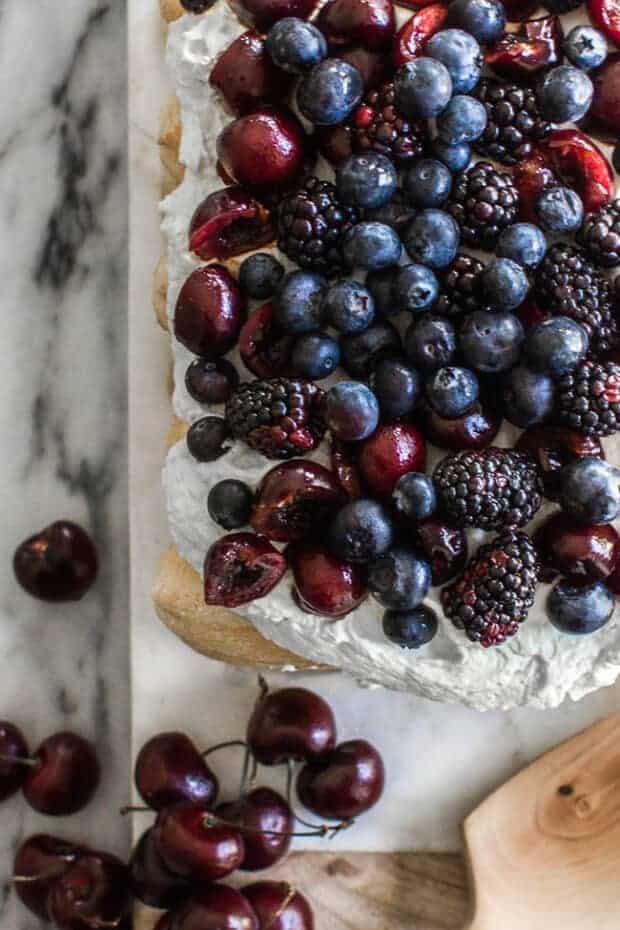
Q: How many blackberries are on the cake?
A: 11